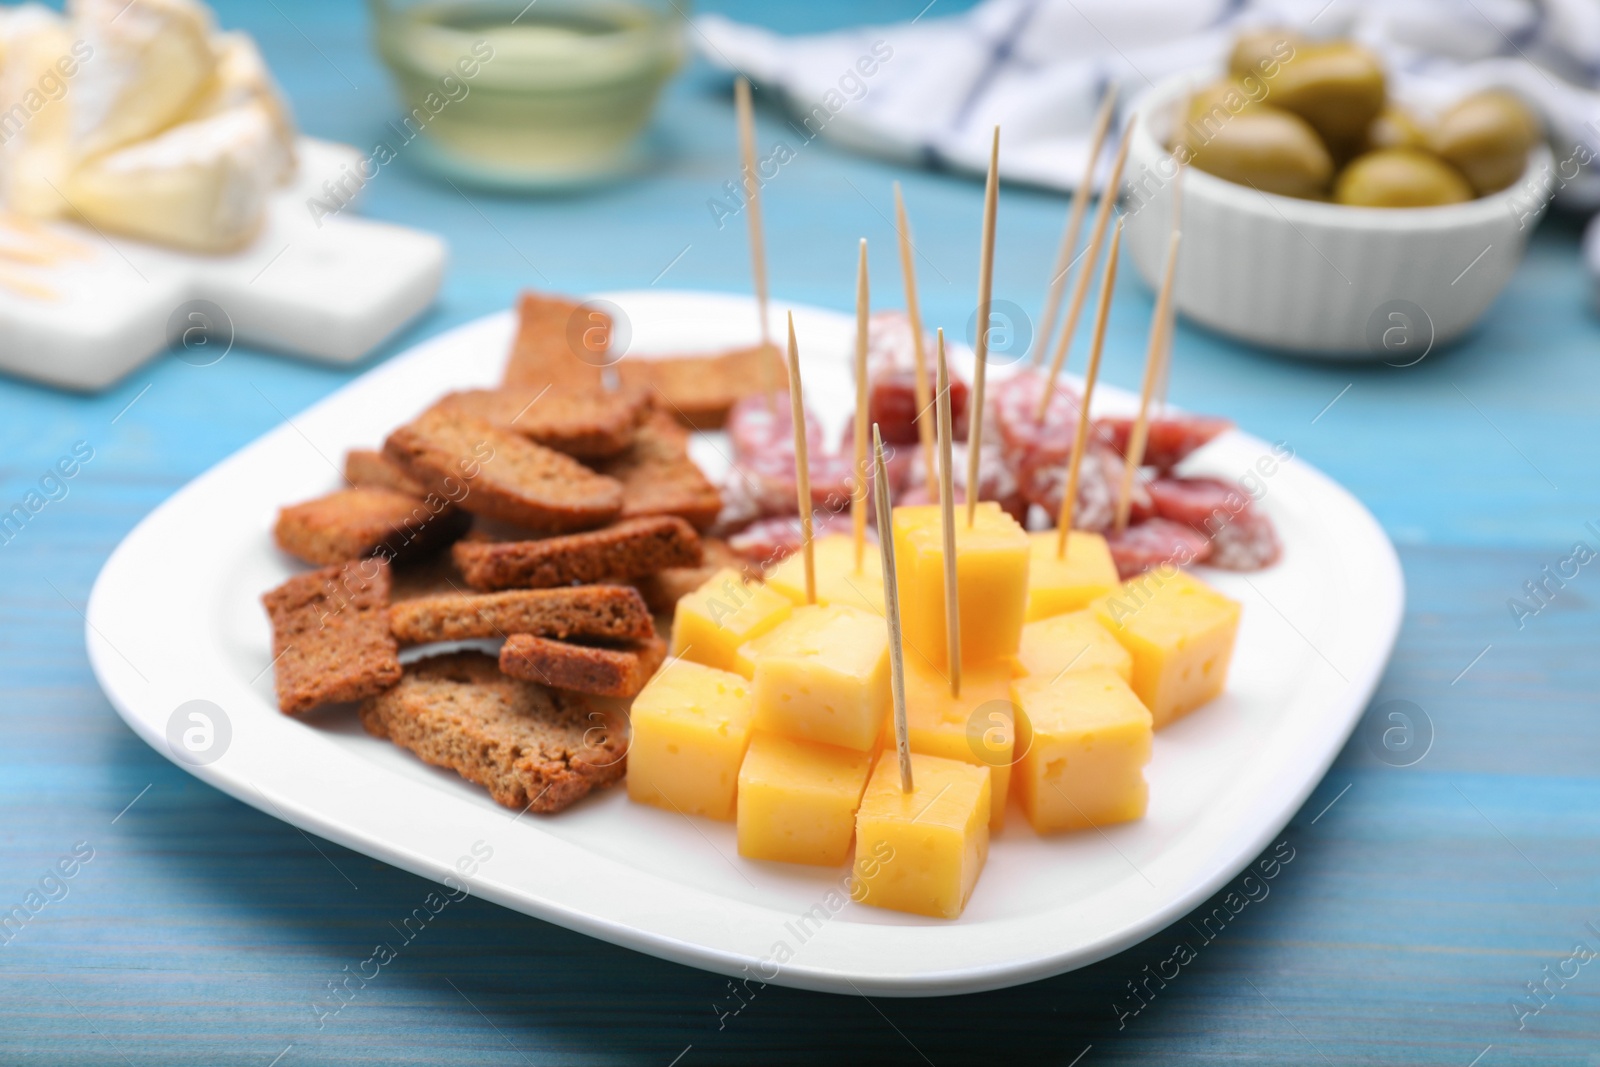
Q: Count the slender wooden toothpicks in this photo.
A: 12